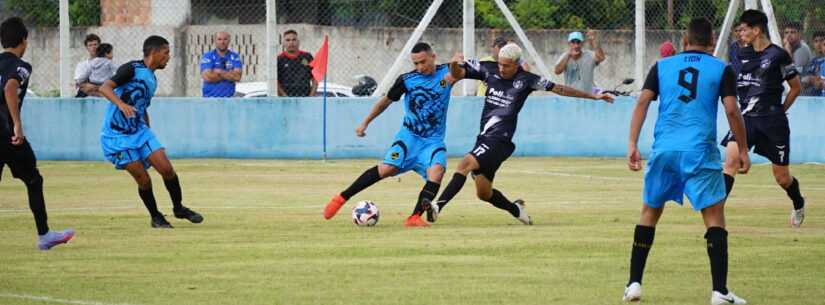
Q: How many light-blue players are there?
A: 3